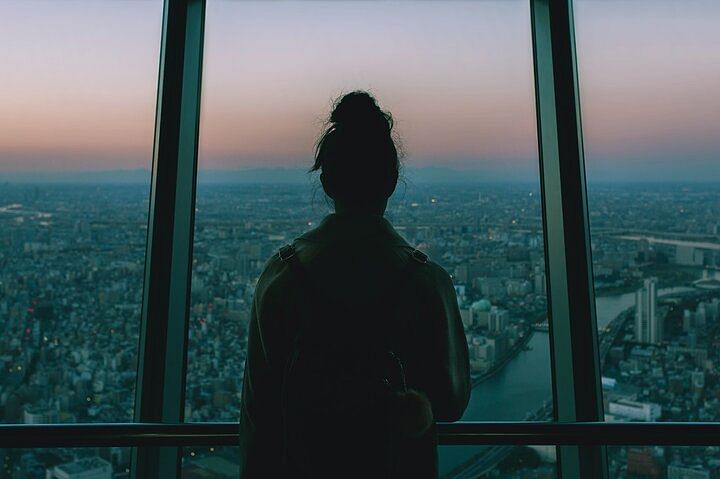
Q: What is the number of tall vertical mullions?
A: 2